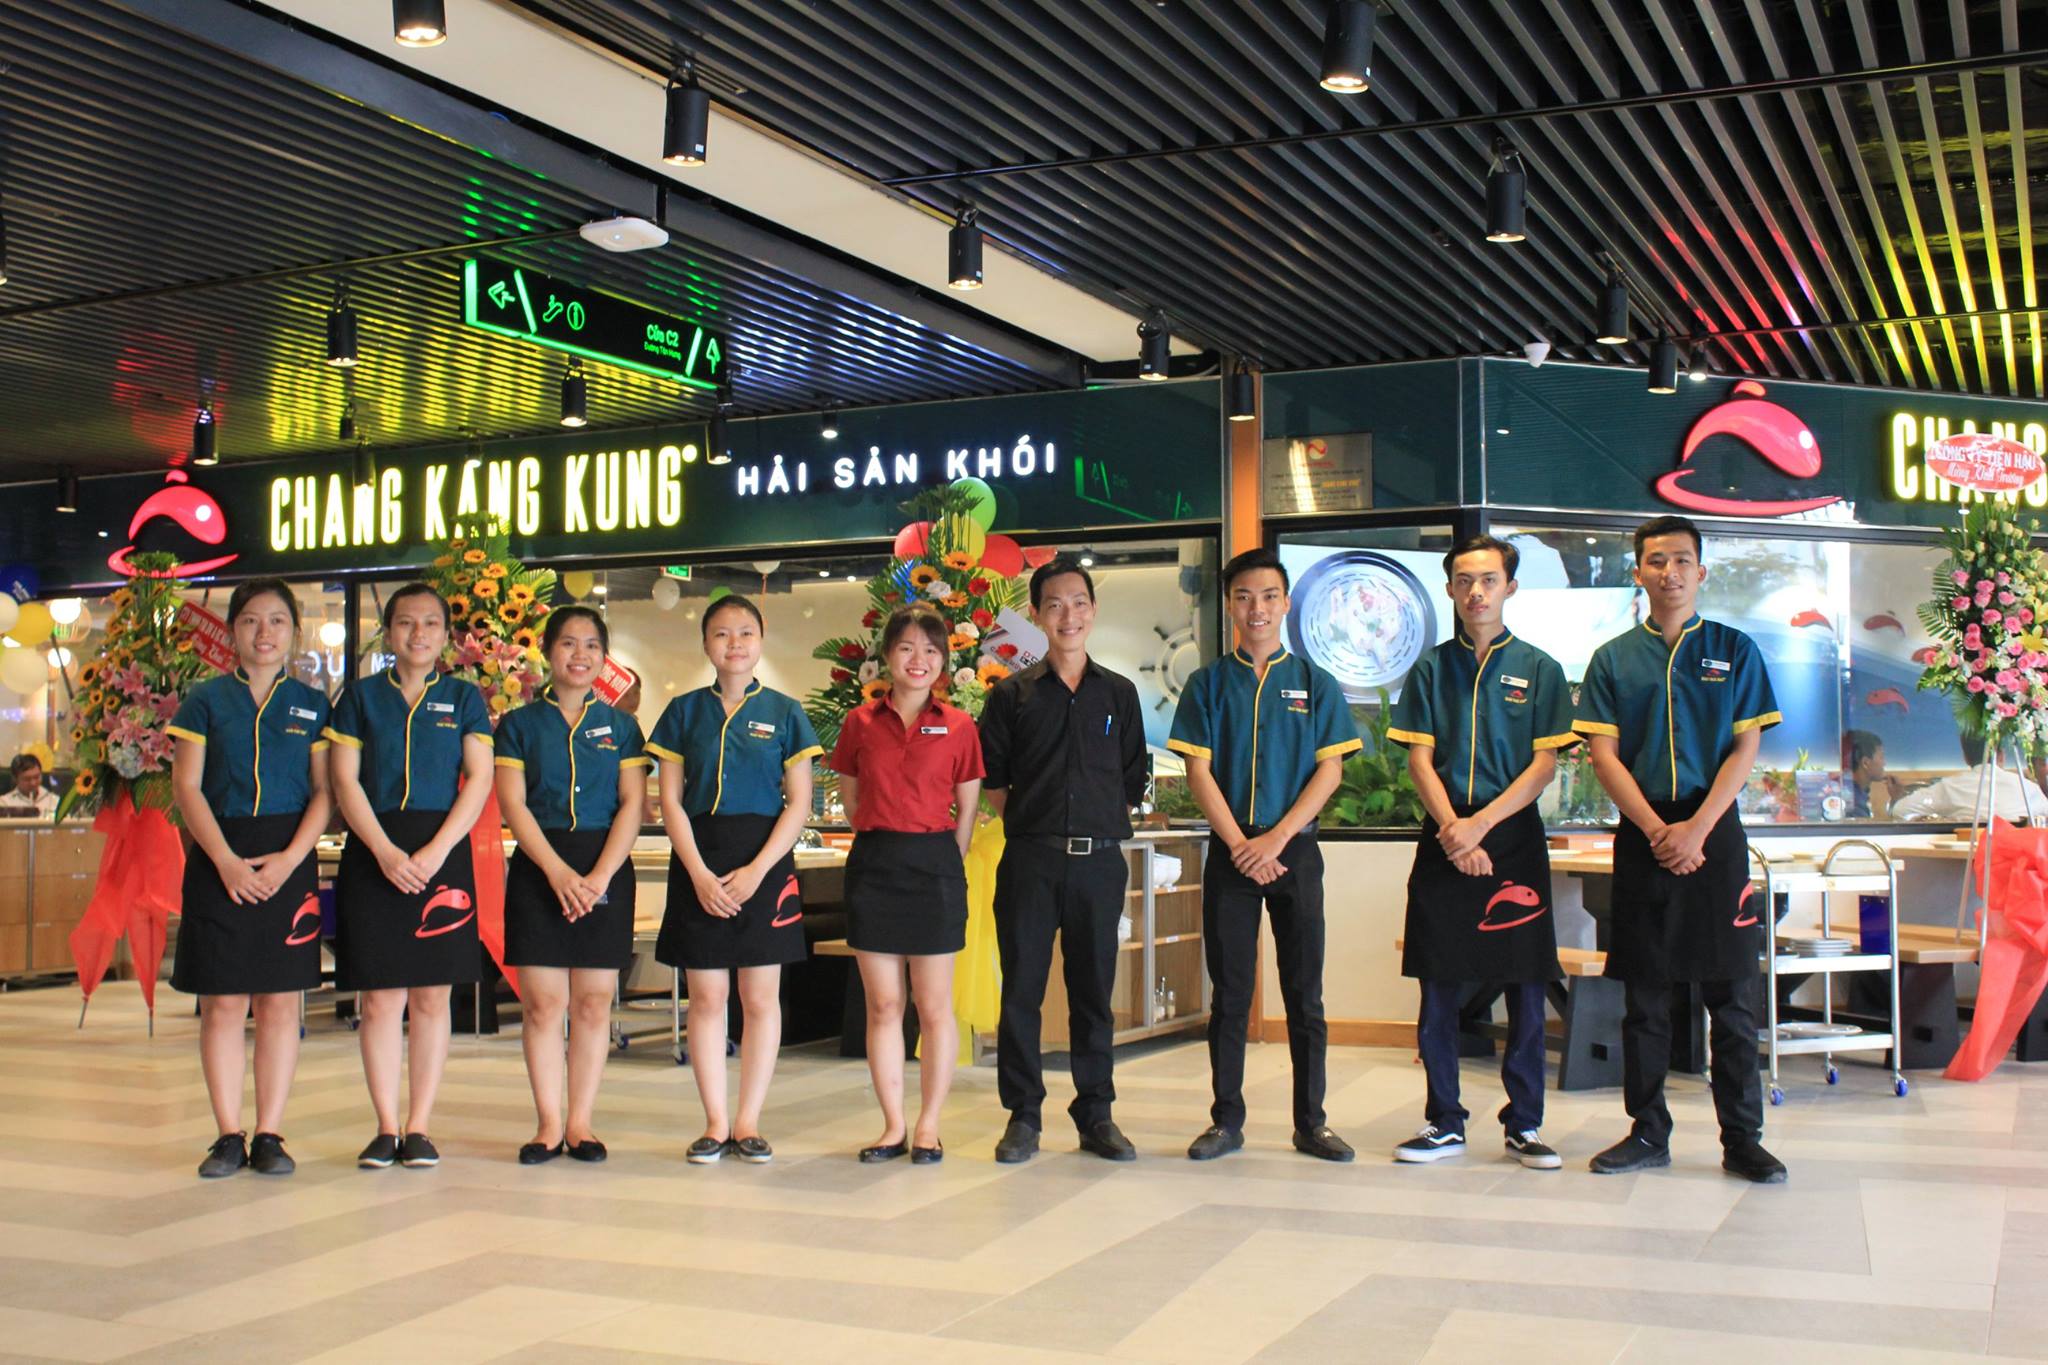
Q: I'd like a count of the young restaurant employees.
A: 9